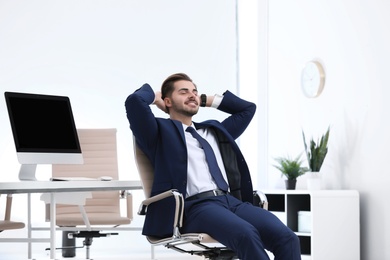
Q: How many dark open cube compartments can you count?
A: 3